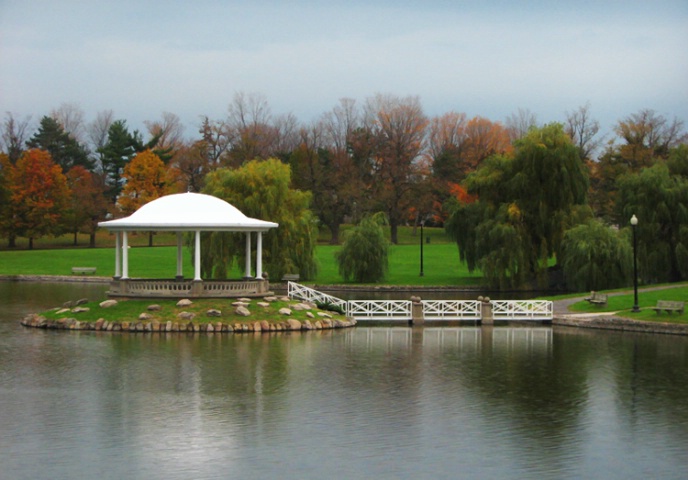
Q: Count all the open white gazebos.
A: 1